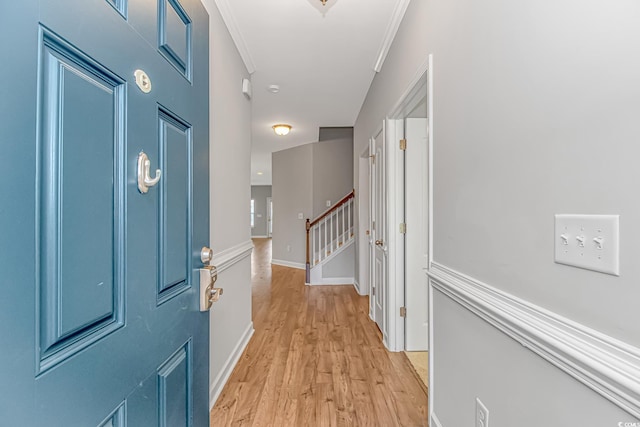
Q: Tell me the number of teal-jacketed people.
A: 0